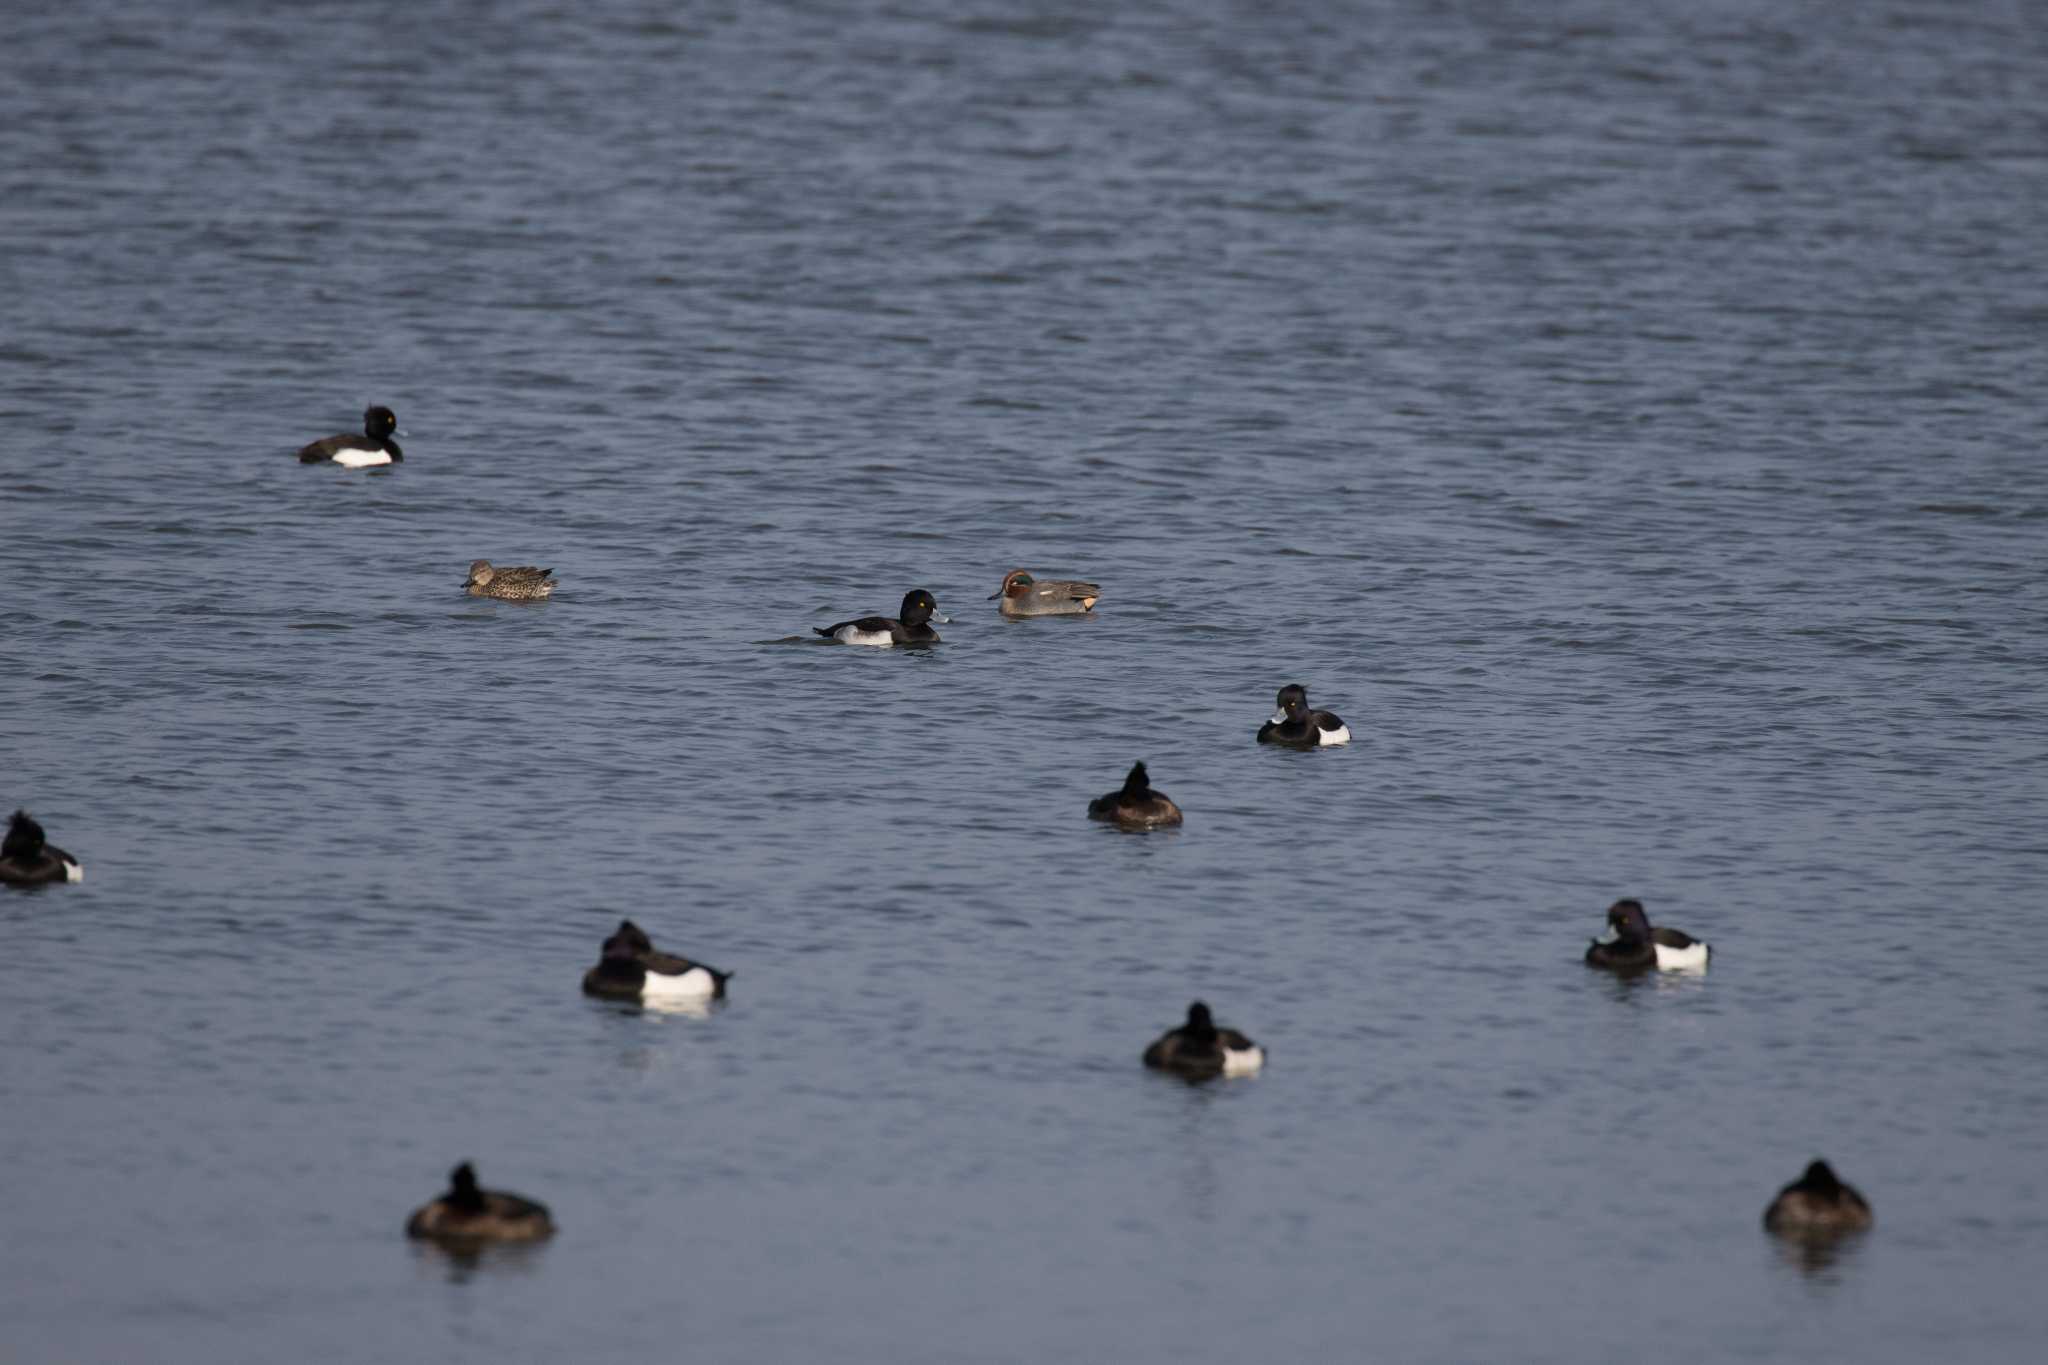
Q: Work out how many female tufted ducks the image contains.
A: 3